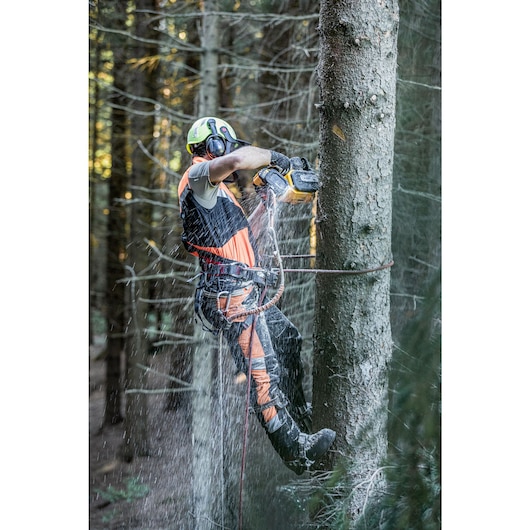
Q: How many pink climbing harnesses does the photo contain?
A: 0